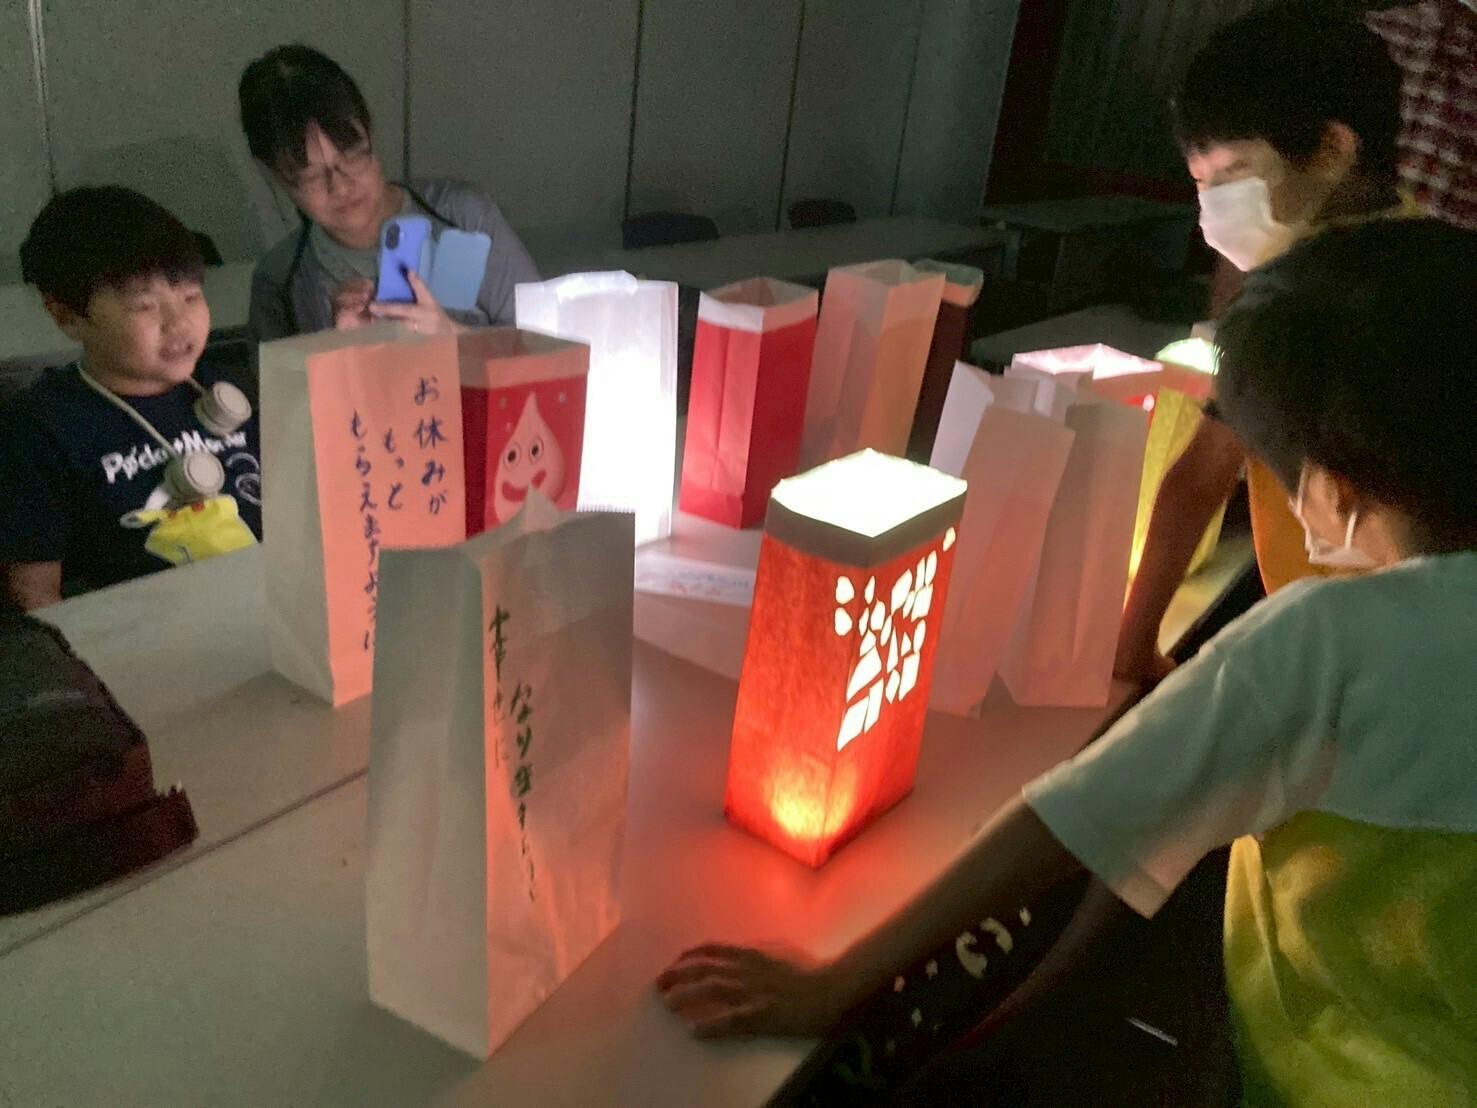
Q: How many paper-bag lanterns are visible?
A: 12